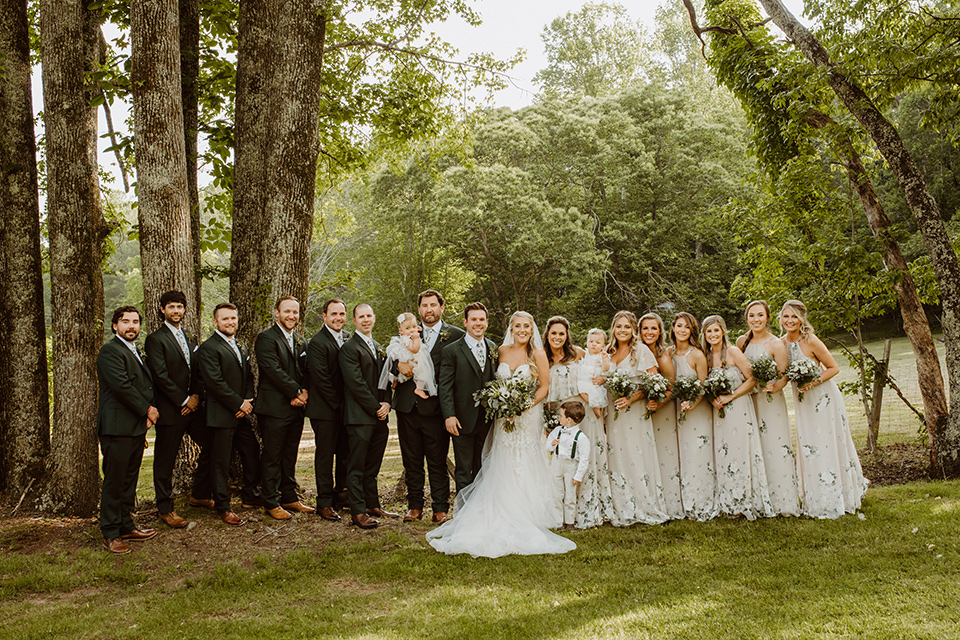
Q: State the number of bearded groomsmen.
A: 6